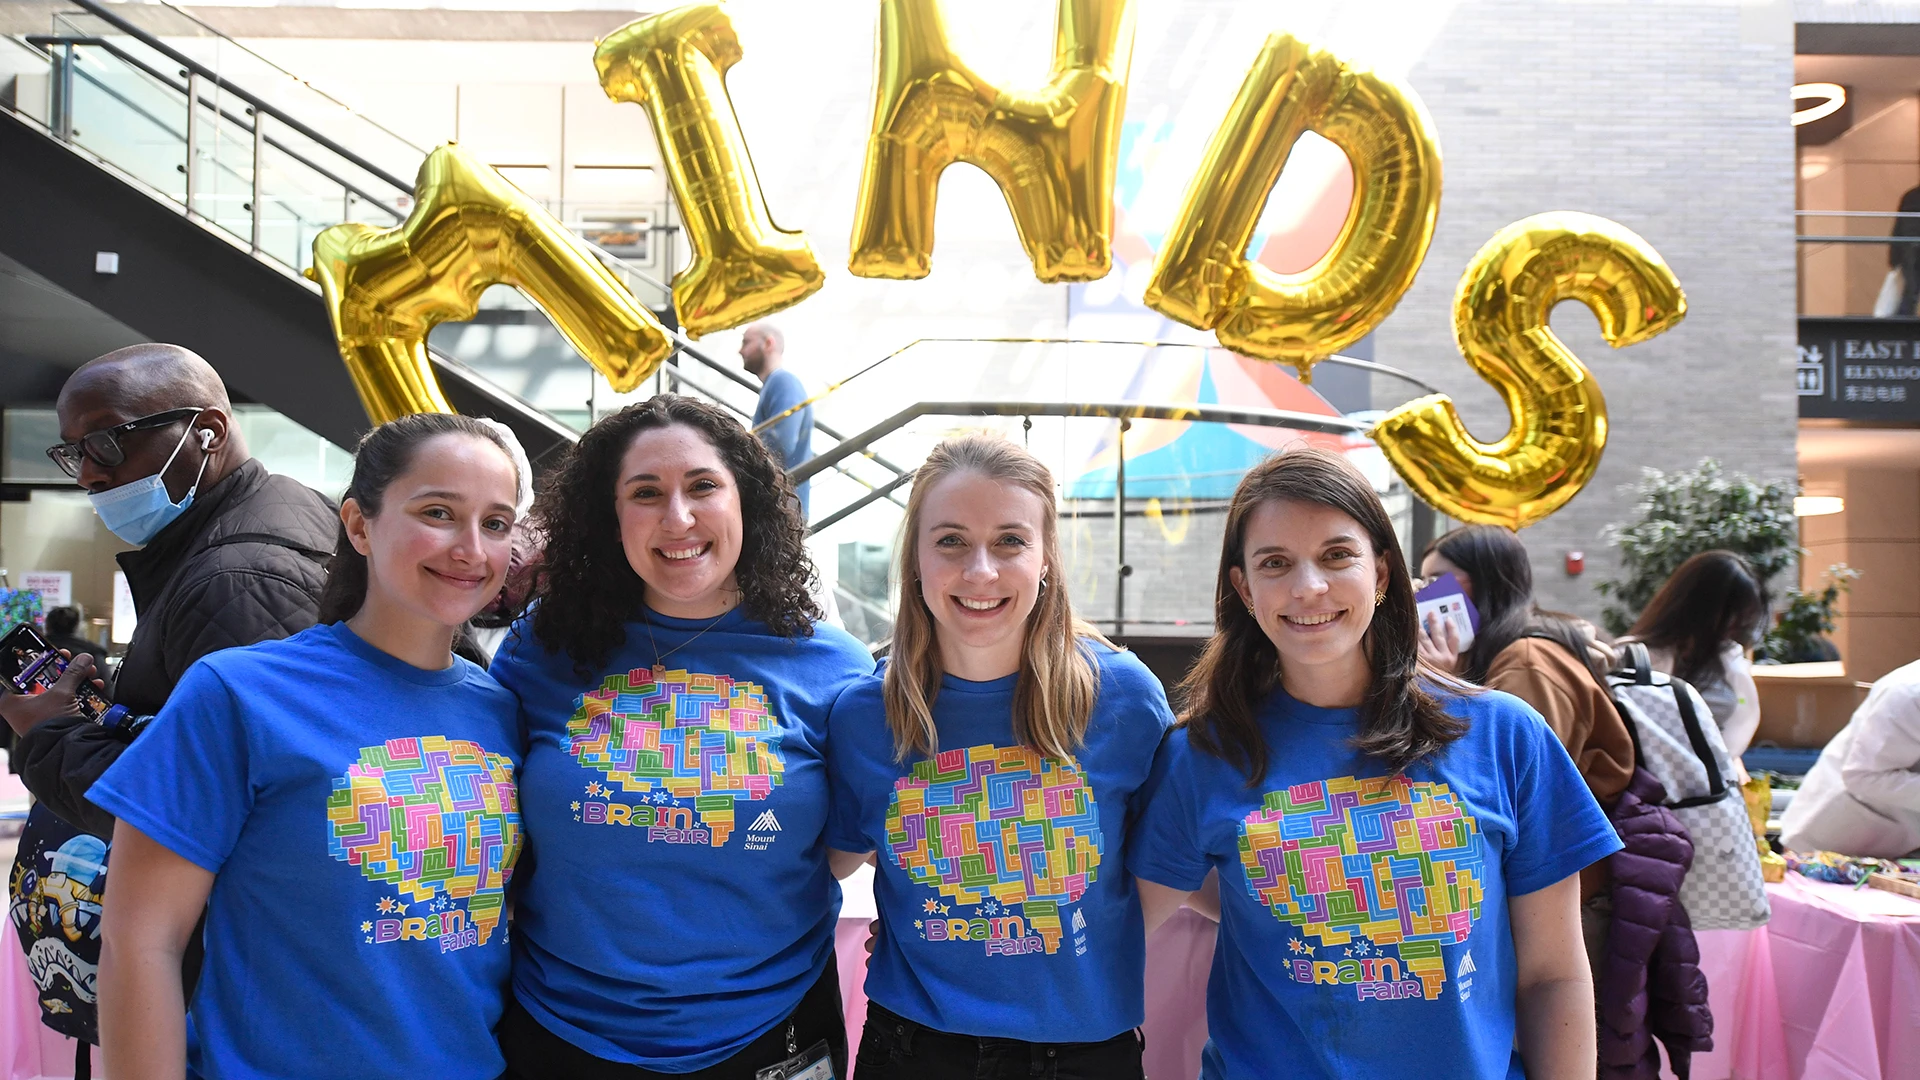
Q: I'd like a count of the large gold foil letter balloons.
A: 5